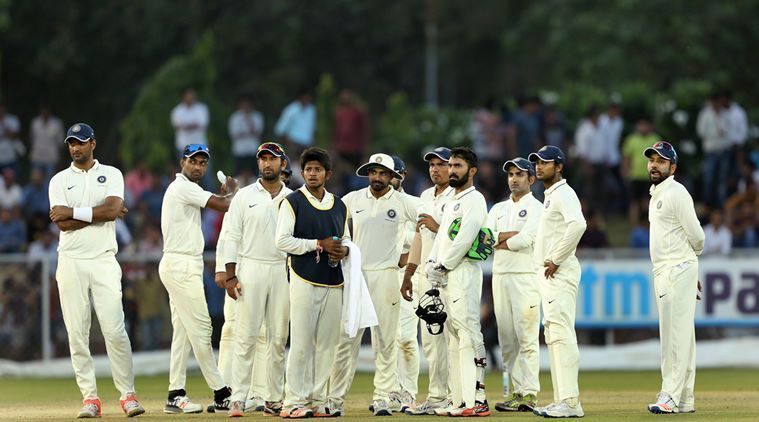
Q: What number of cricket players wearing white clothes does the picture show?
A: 12